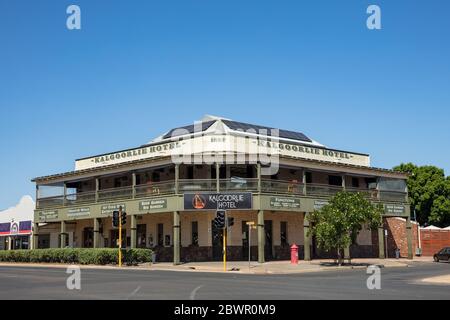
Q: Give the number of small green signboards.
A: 7